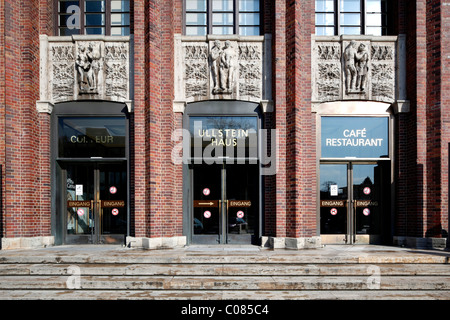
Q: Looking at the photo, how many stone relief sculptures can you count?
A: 3